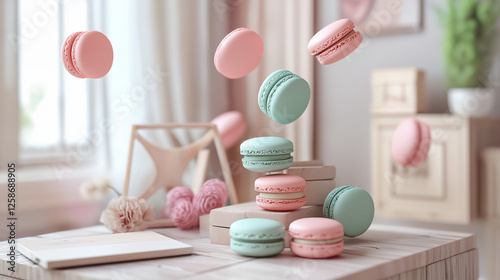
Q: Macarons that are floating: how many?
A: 6